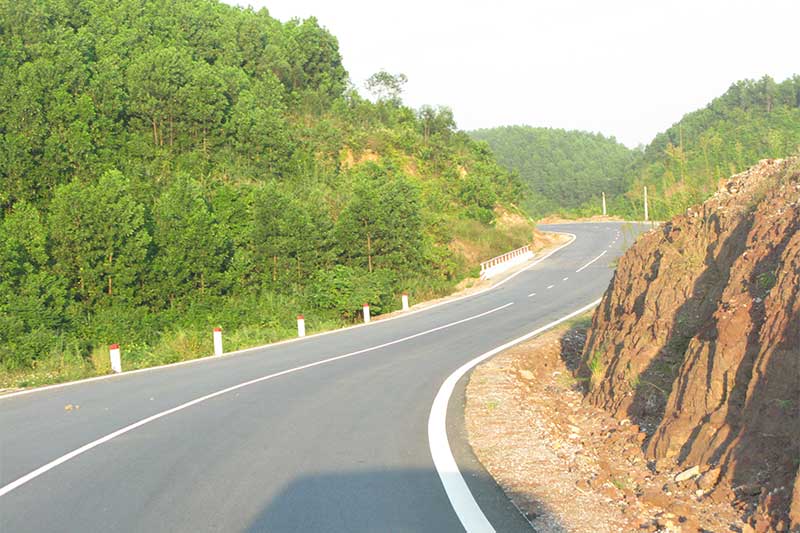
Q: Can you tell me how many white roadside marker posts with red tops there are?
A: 5